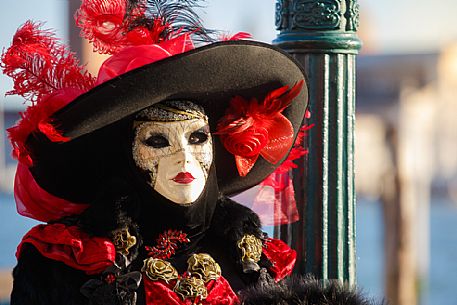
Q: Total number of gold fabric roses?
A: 5